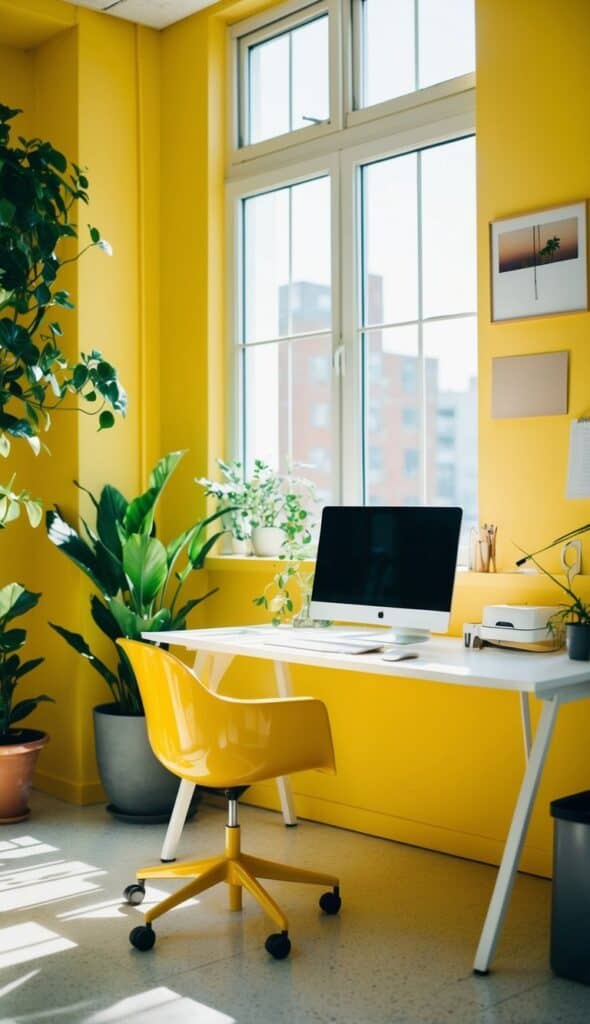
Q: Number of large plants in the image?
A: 3